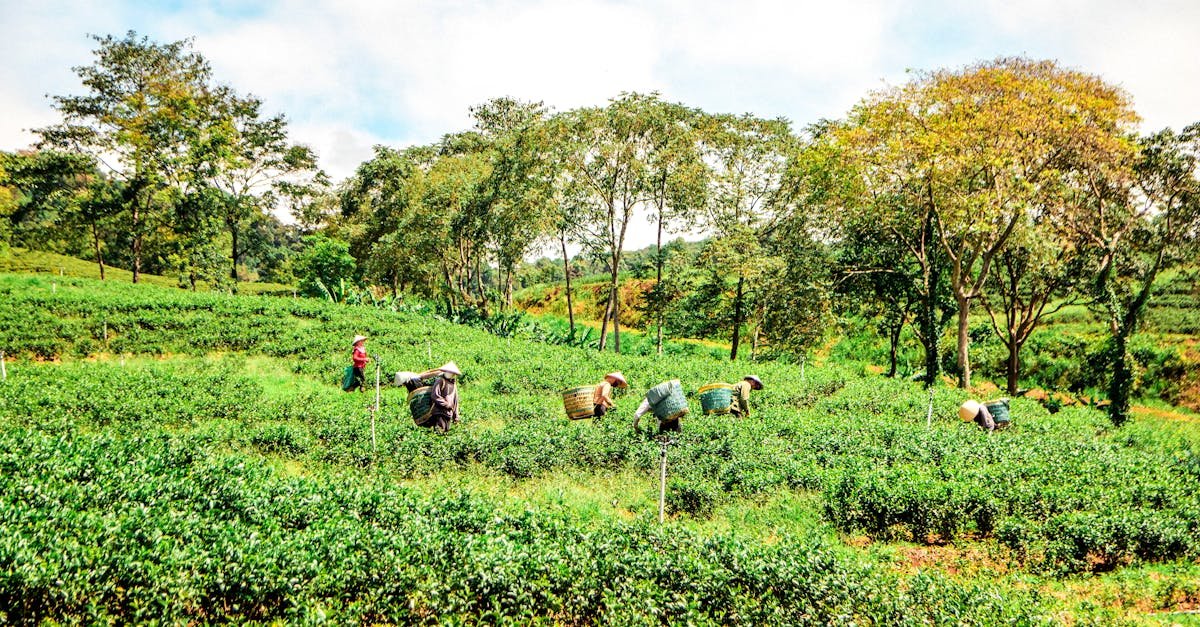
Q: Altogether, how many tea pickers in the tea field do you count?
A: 7